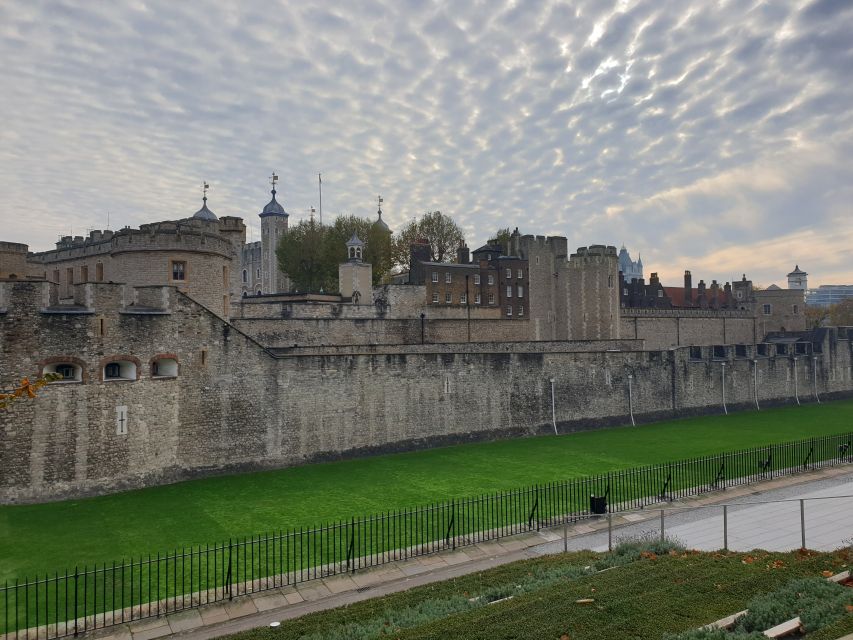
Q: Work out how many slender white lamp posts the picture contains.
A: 6